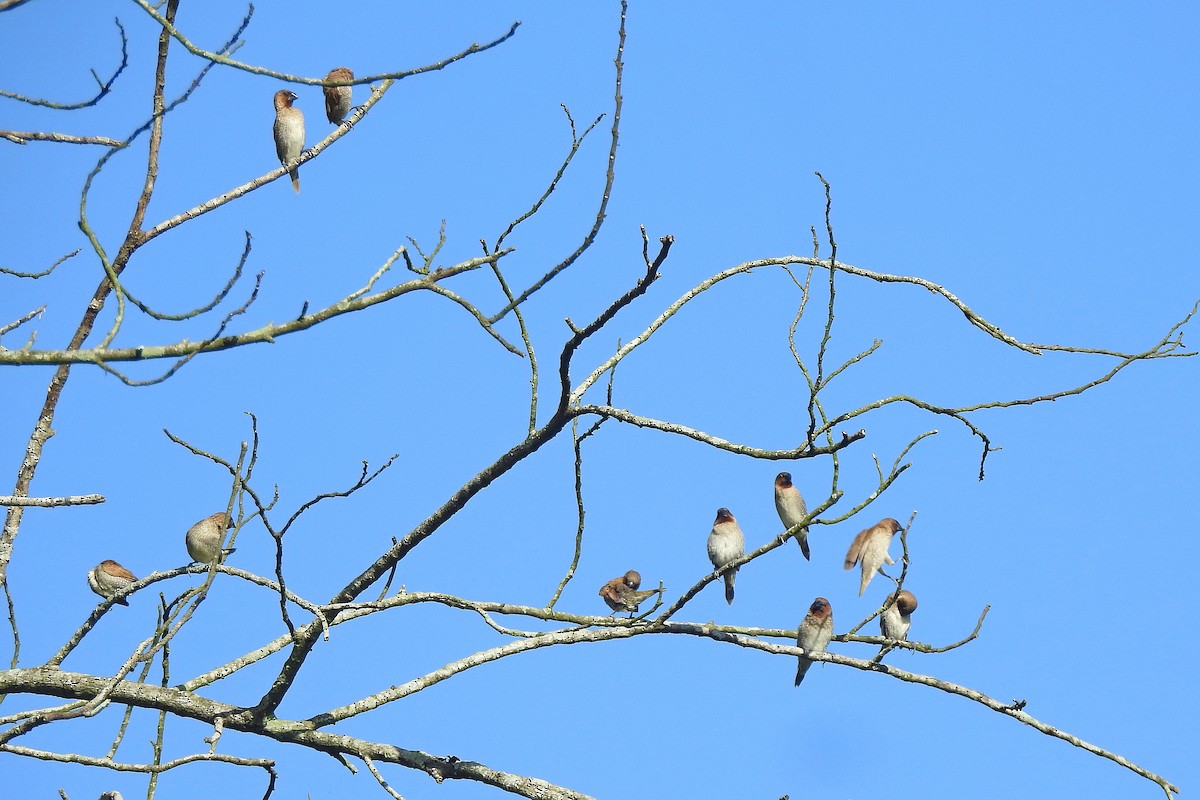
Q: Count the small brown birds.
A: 10